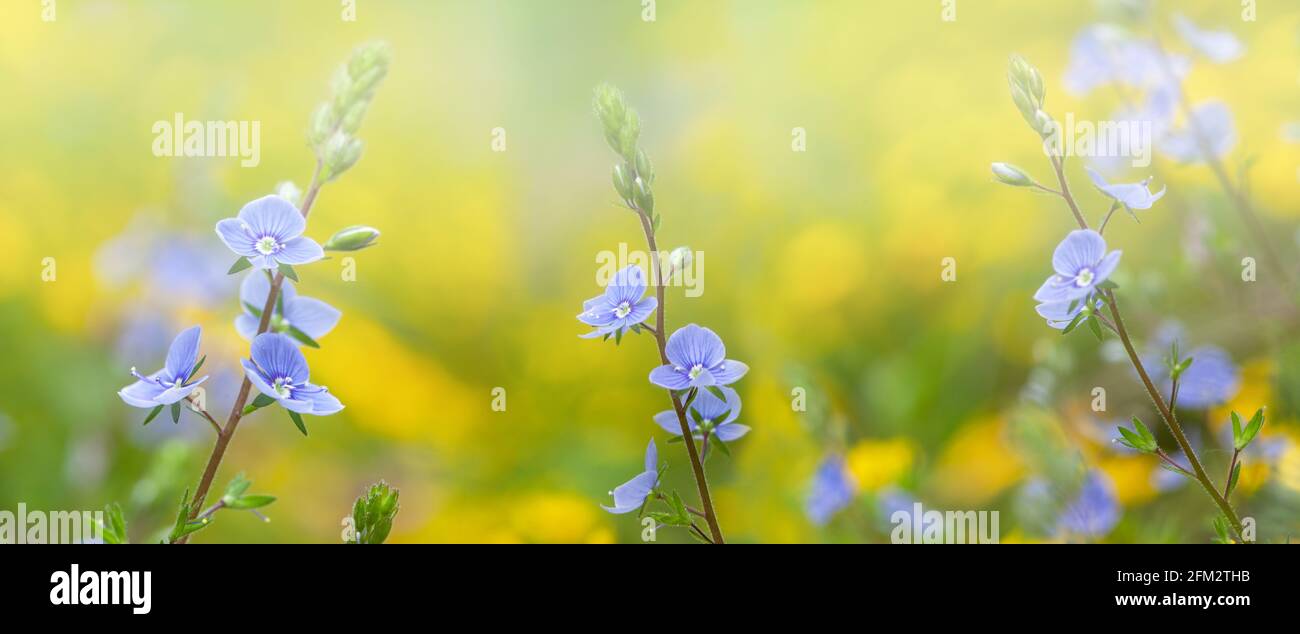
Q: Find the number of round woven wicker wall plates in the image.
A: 0